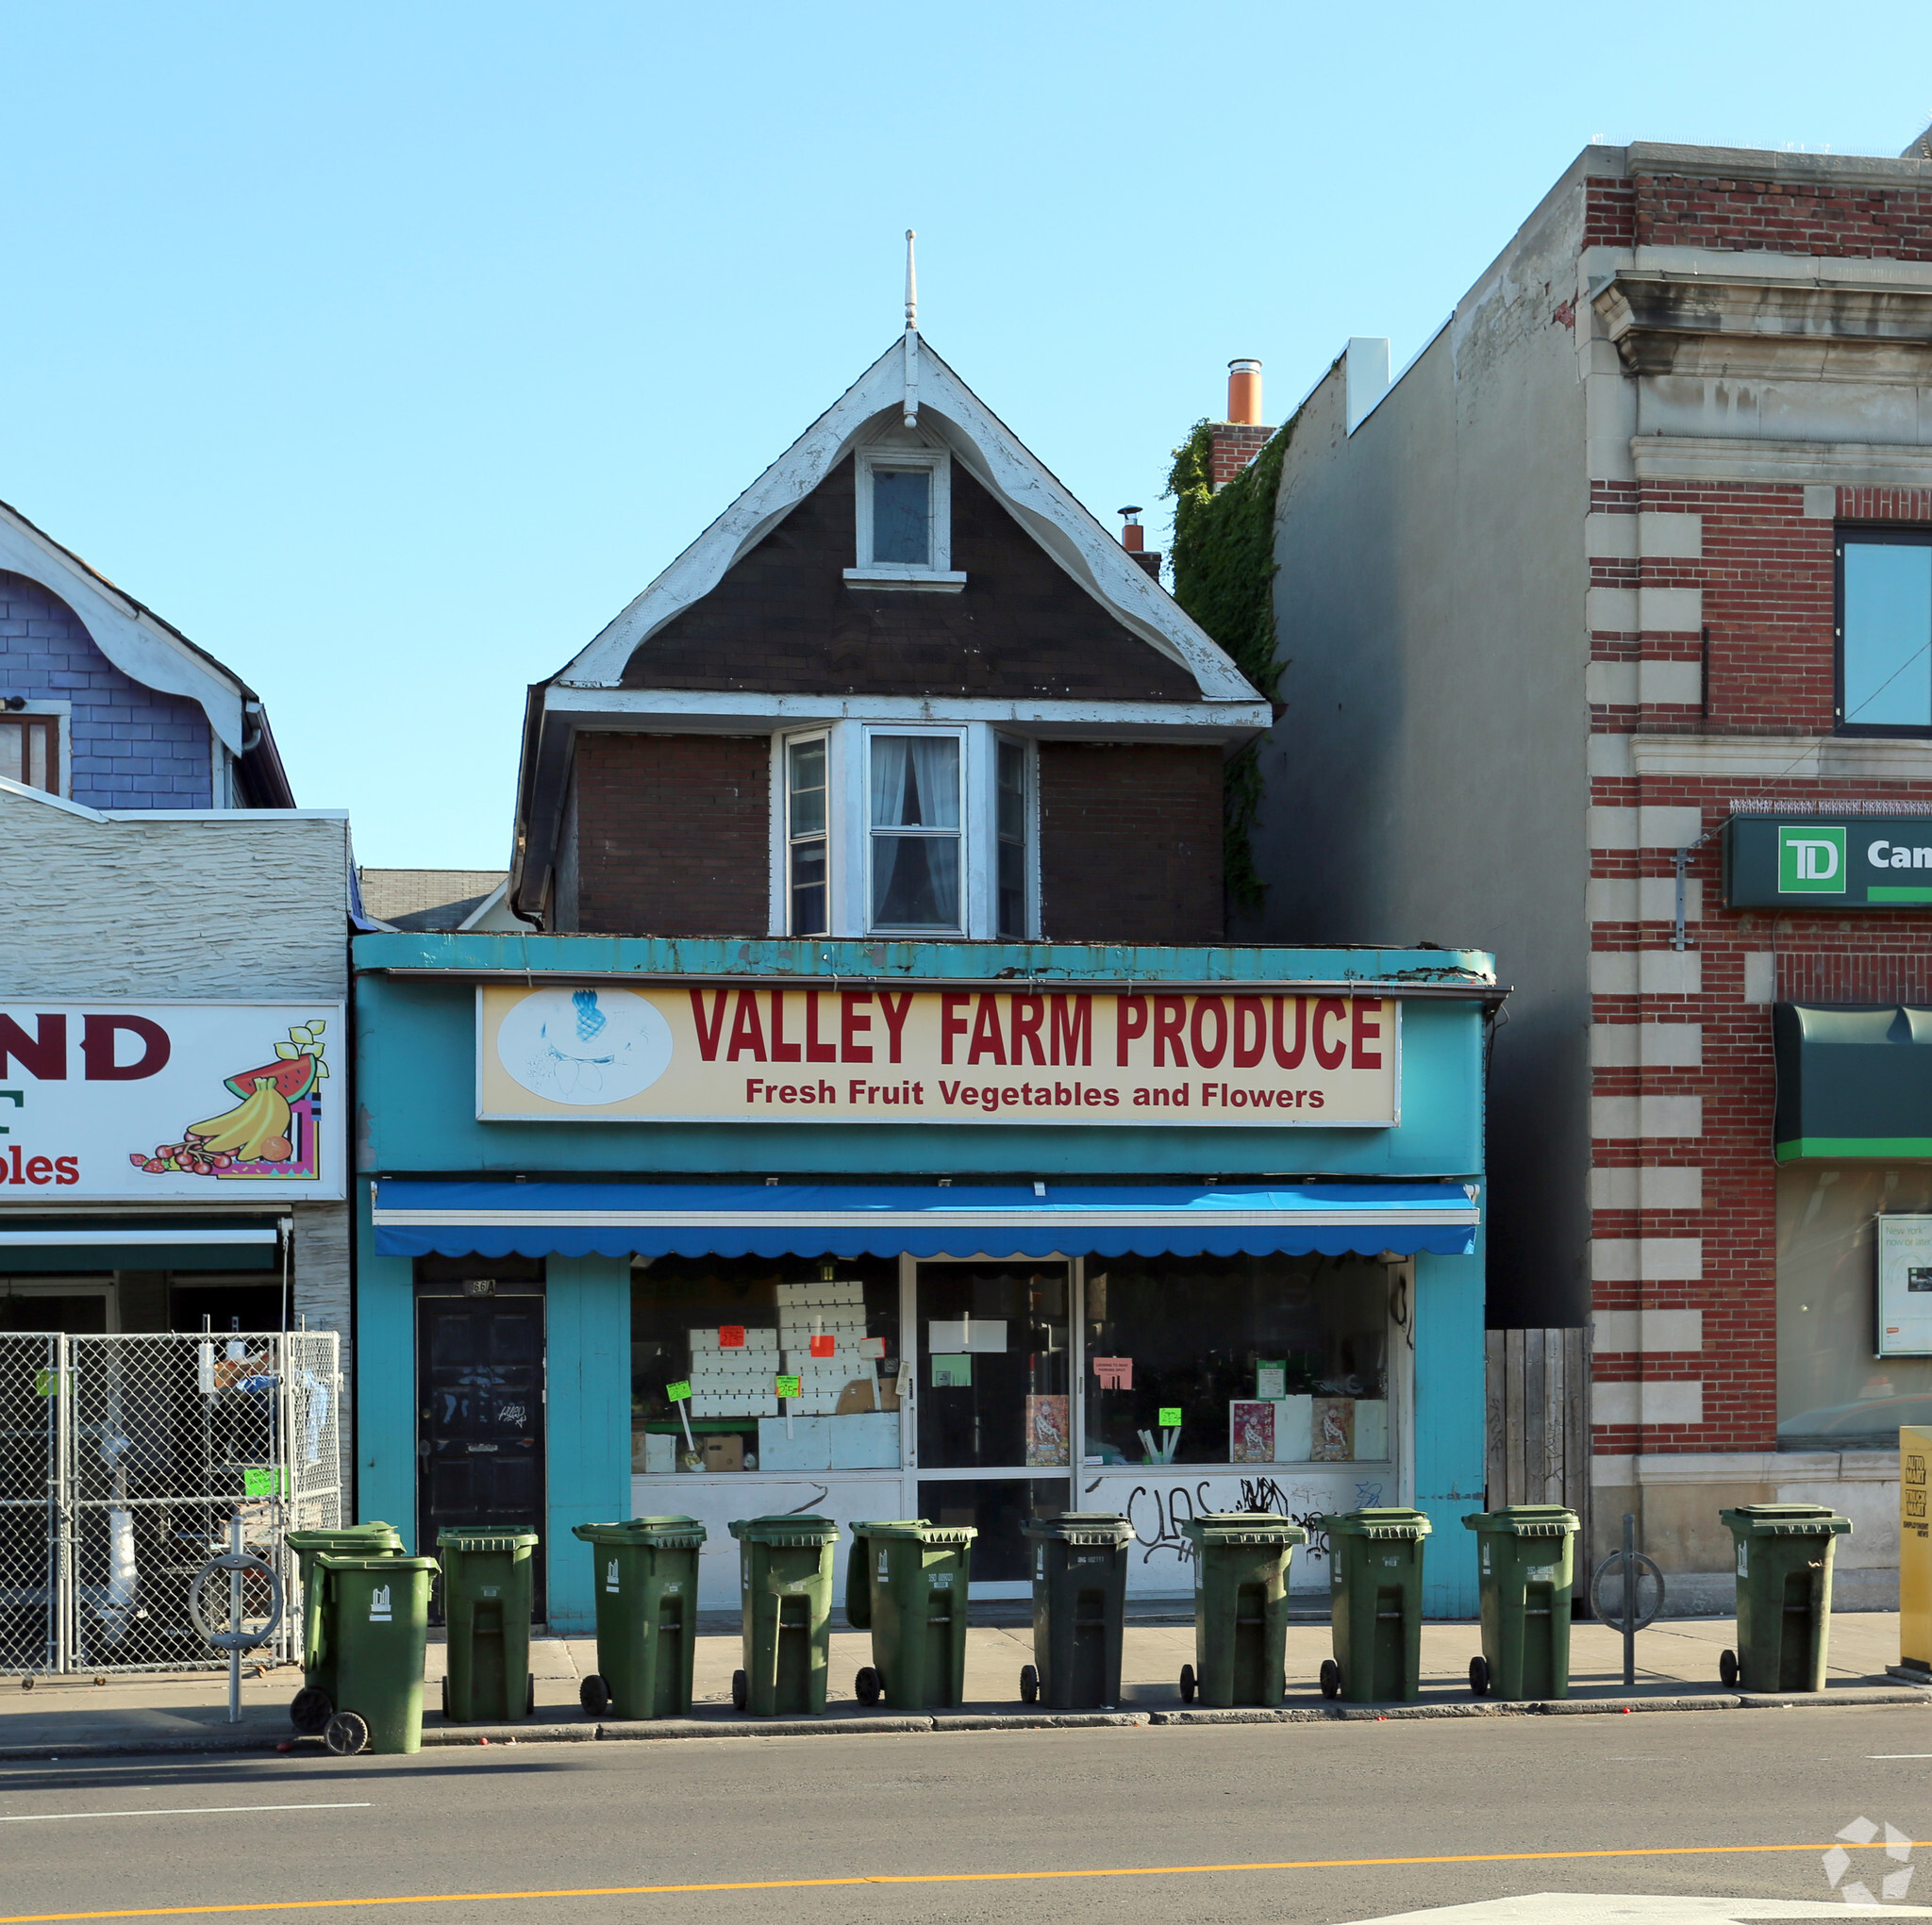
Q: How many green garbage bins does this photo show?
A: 10